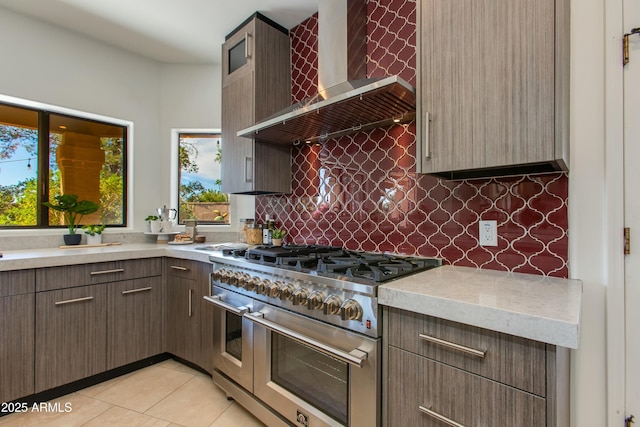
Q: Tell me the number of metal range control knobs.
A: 12